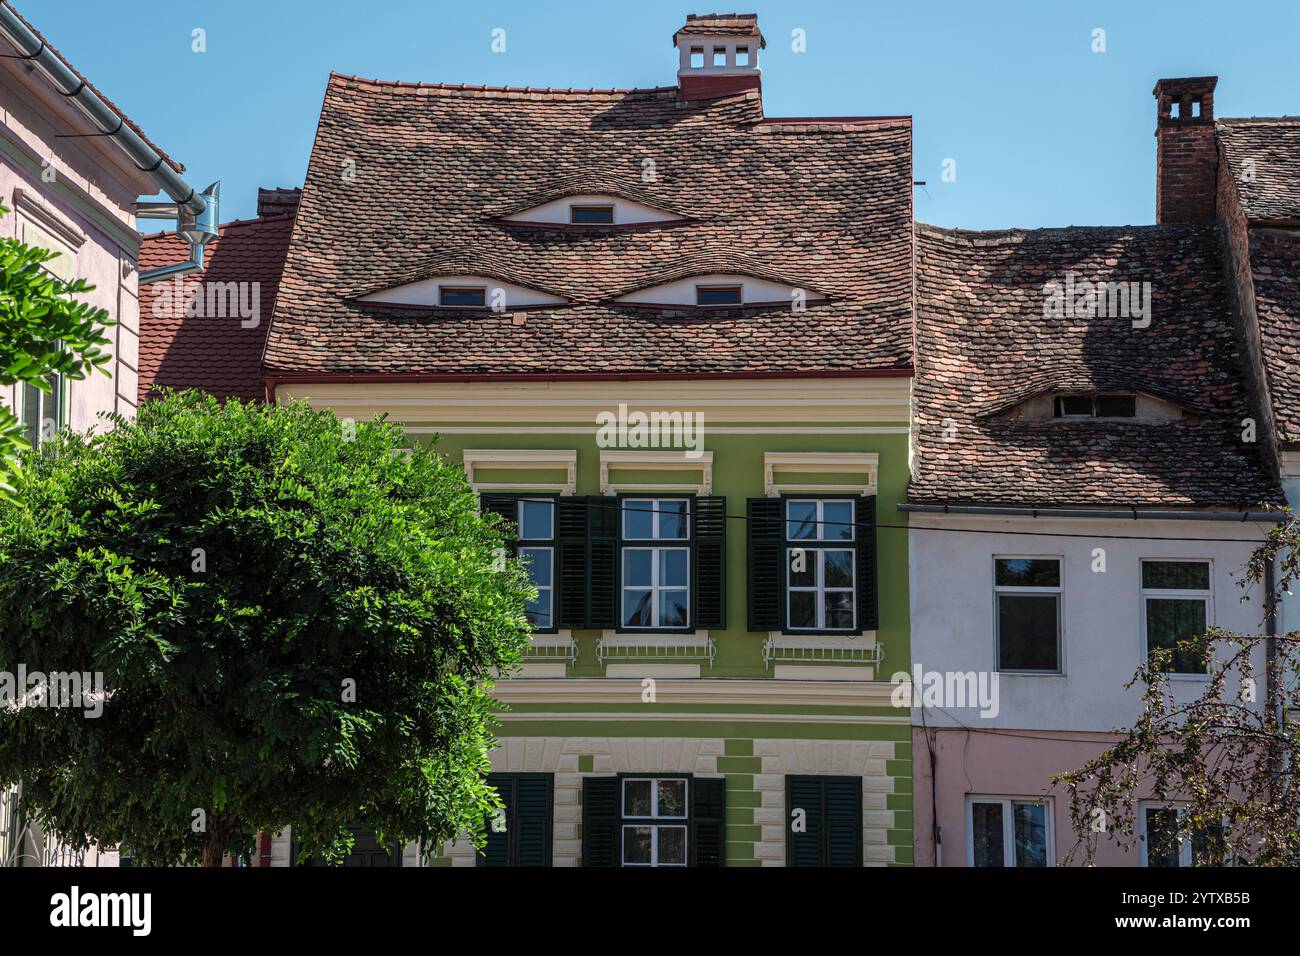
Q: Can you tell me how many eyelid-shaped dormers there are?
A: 4